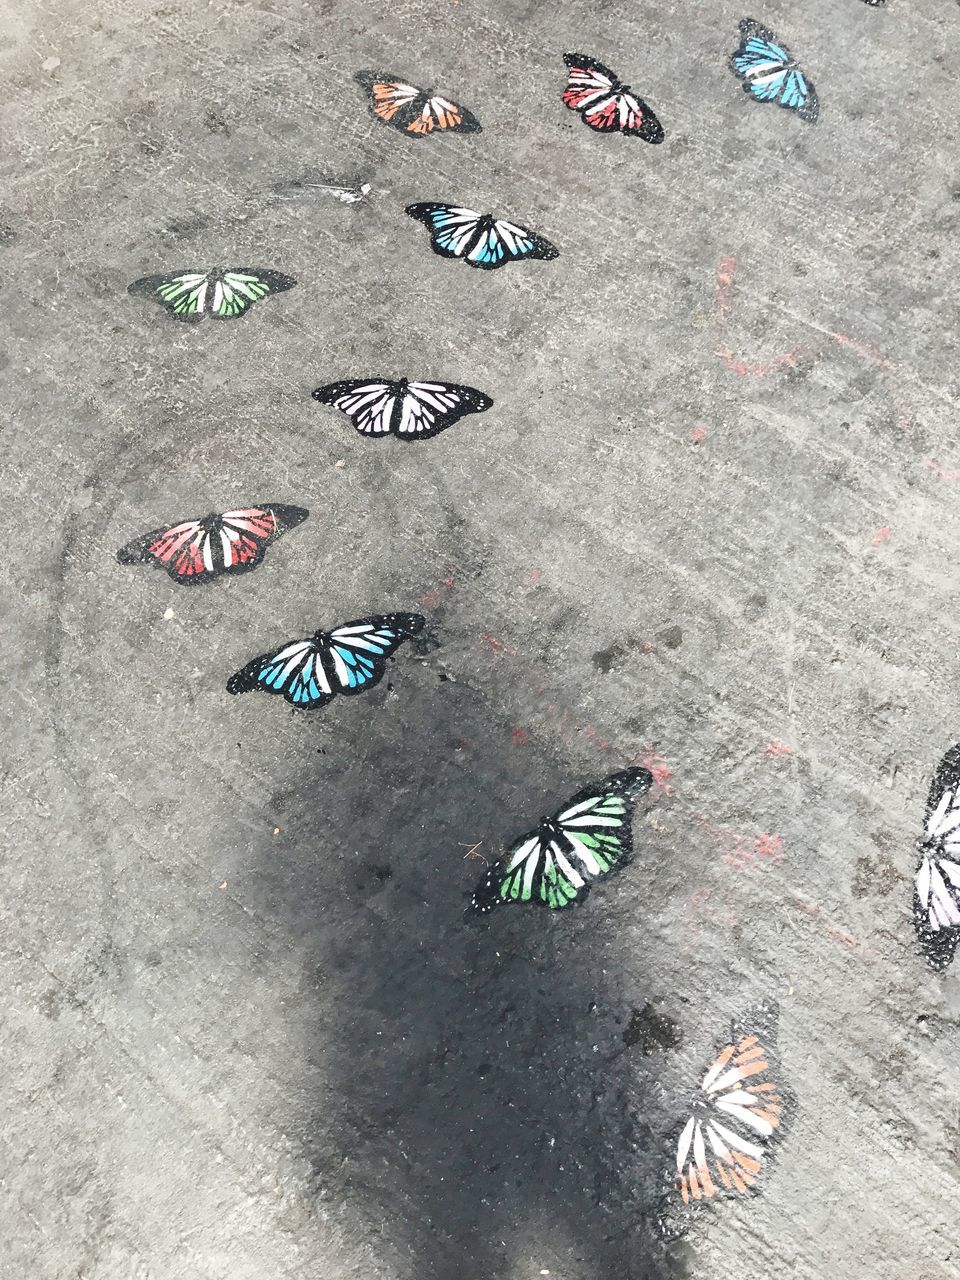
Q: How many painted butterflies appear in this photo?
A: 11